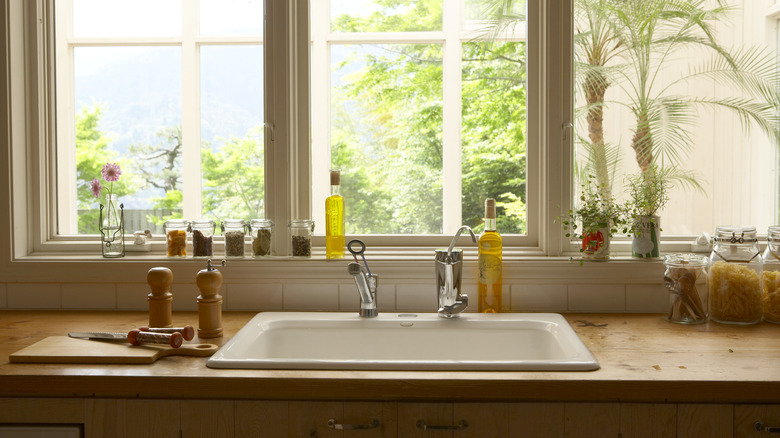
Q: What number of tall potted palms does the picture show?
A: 2